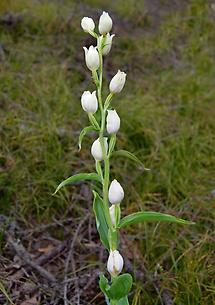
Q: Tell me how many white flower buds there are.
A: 11